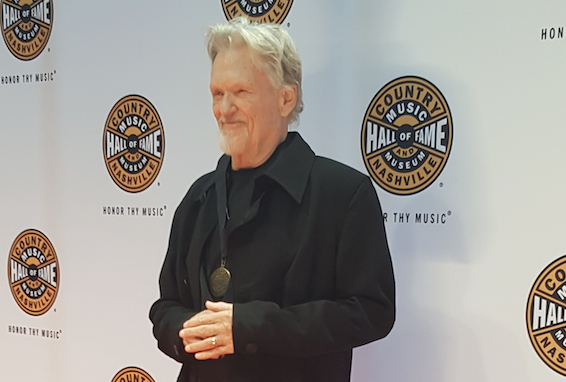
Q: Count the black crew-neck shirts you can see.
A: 1